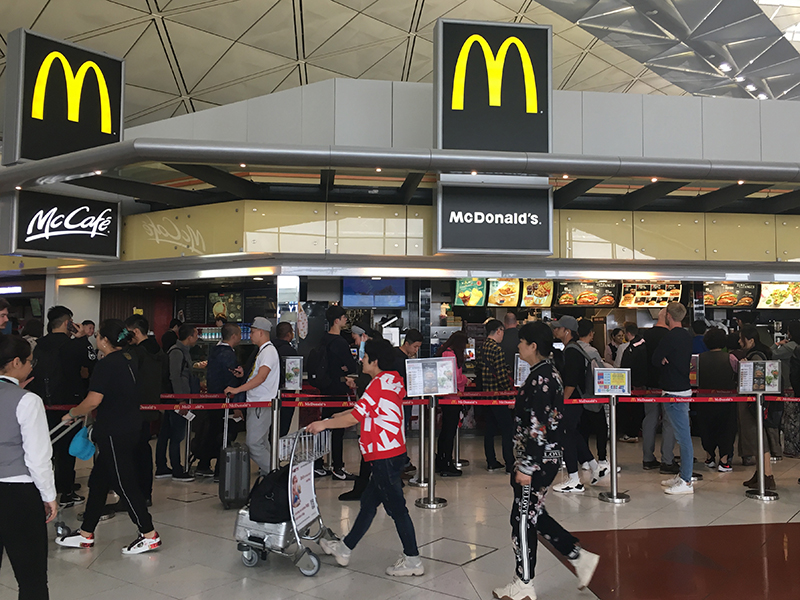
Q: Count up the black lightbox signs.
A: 4